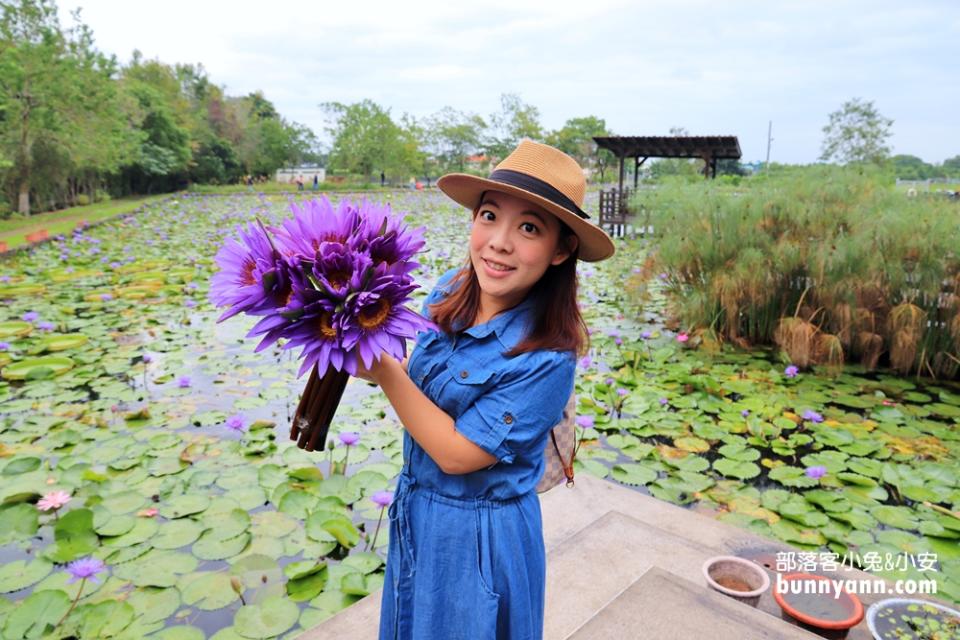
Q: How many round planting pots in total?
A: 3